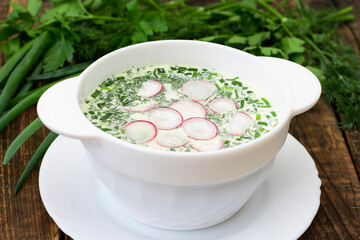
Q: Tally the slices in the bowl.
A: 11